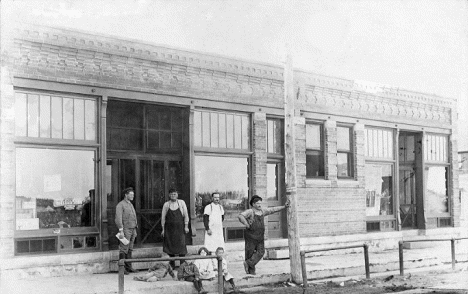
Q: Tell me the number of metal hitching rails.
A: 3